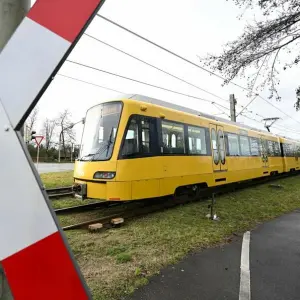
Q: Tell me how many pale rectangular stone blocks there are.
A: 2